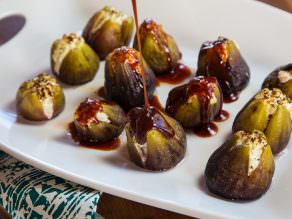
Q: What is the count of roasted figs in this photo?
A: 12